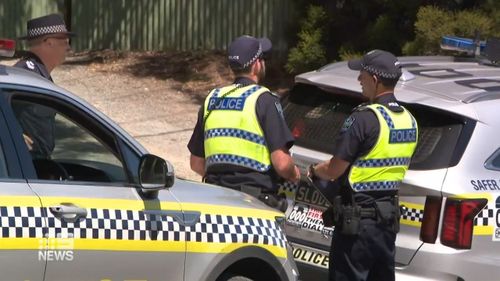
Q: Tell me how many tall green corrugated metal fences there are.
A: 1